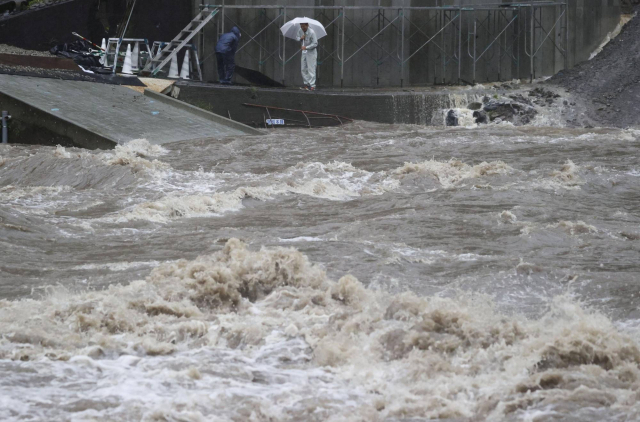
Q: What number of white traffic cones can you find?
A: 5